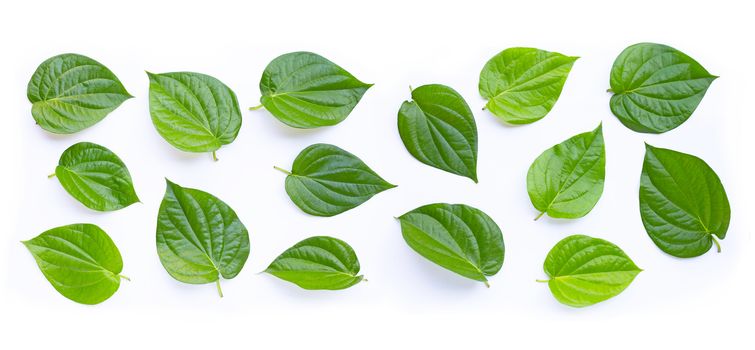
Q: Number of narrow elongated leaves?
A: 0